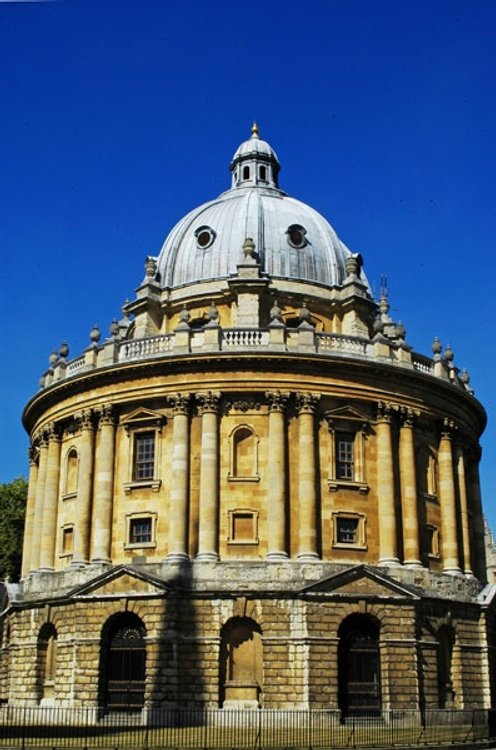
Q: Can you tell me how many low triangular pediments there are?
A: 2